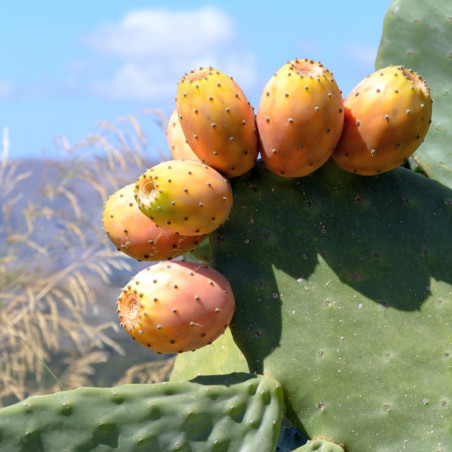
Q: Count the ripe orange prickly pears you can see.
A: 7